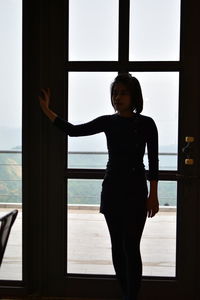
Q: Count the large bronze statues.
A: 0